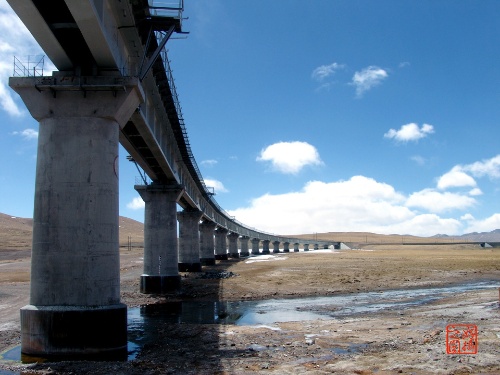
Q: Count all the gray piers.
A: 15